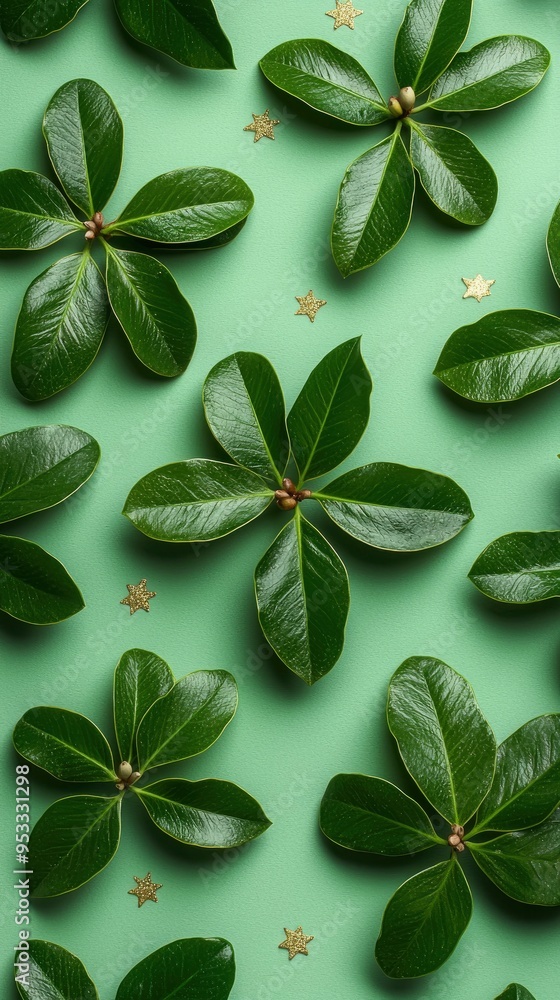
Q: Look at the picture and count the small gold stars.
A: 7